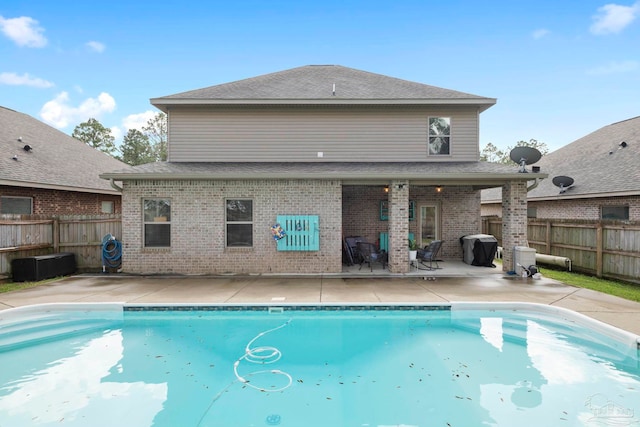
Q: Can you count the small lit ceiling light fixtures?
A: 2